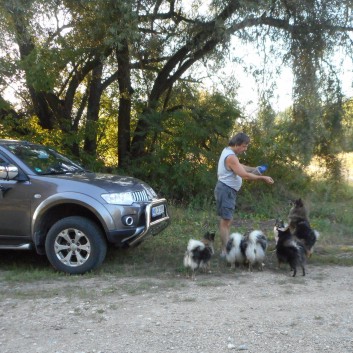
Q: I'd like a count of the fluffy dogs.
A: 5